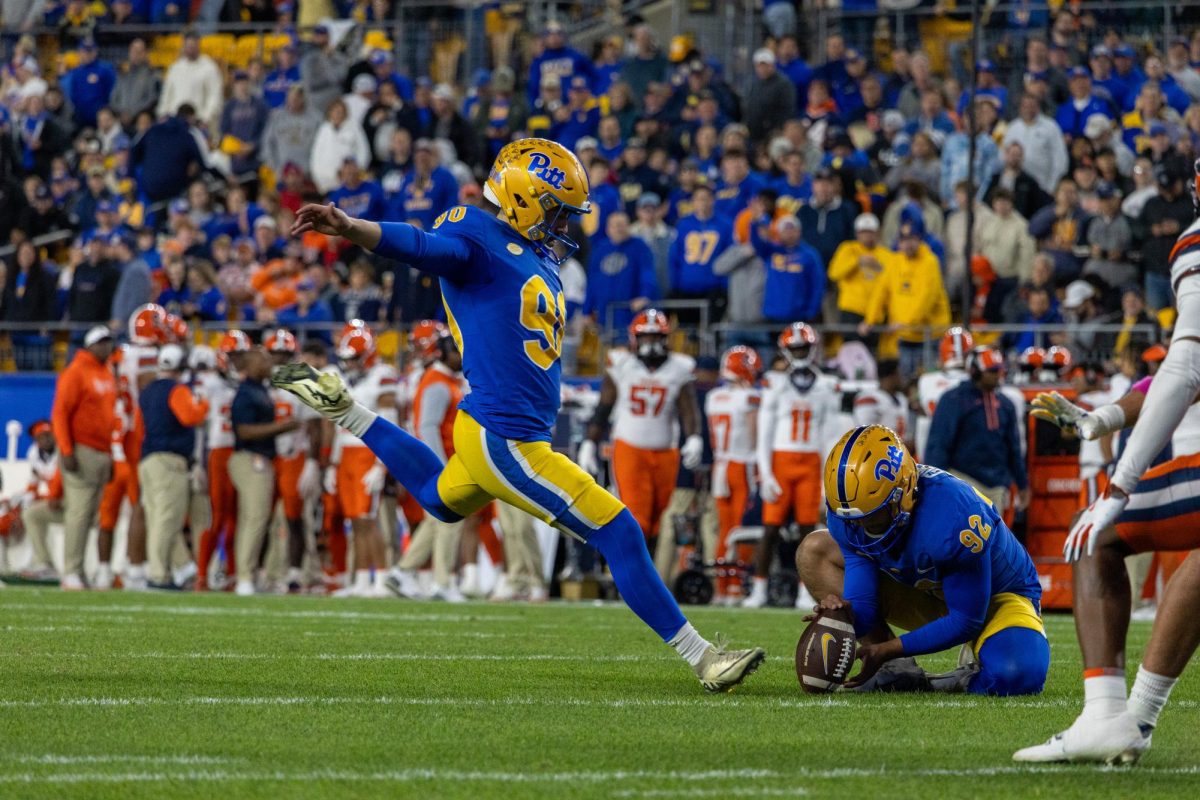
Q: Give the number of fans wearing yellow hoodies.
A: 2